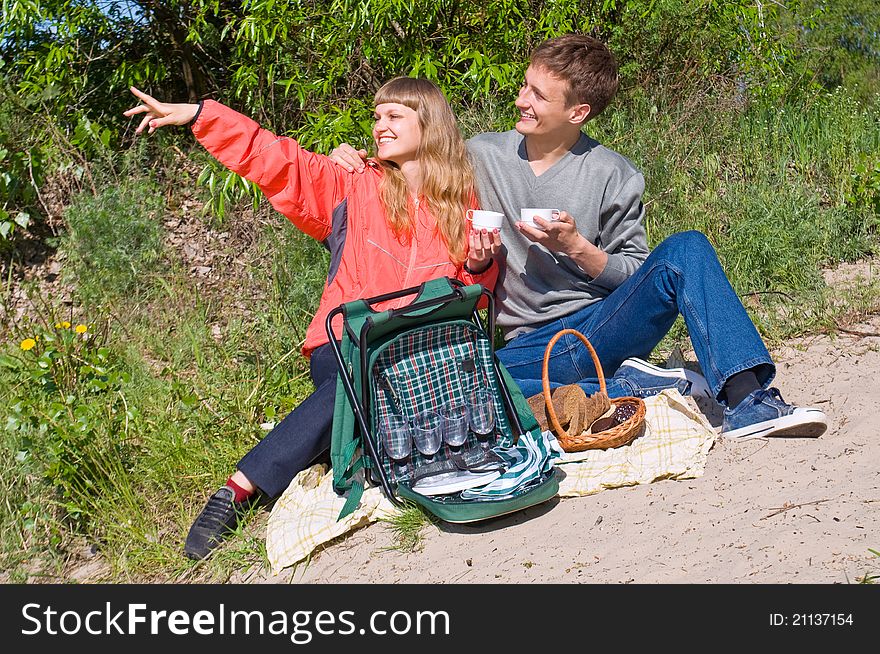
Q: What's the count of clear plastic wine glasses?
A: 4